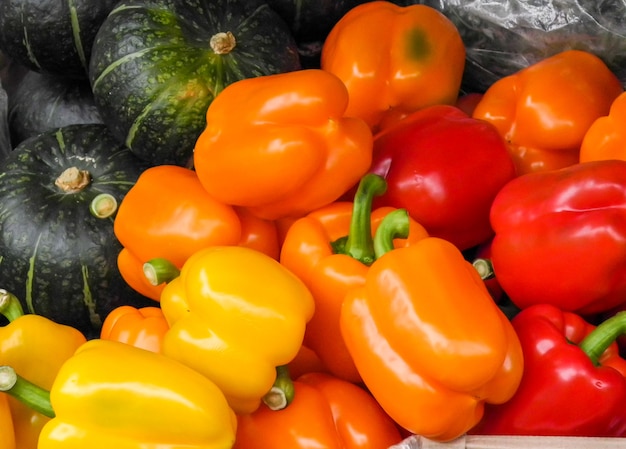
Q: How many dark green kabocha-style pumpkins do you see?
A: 5